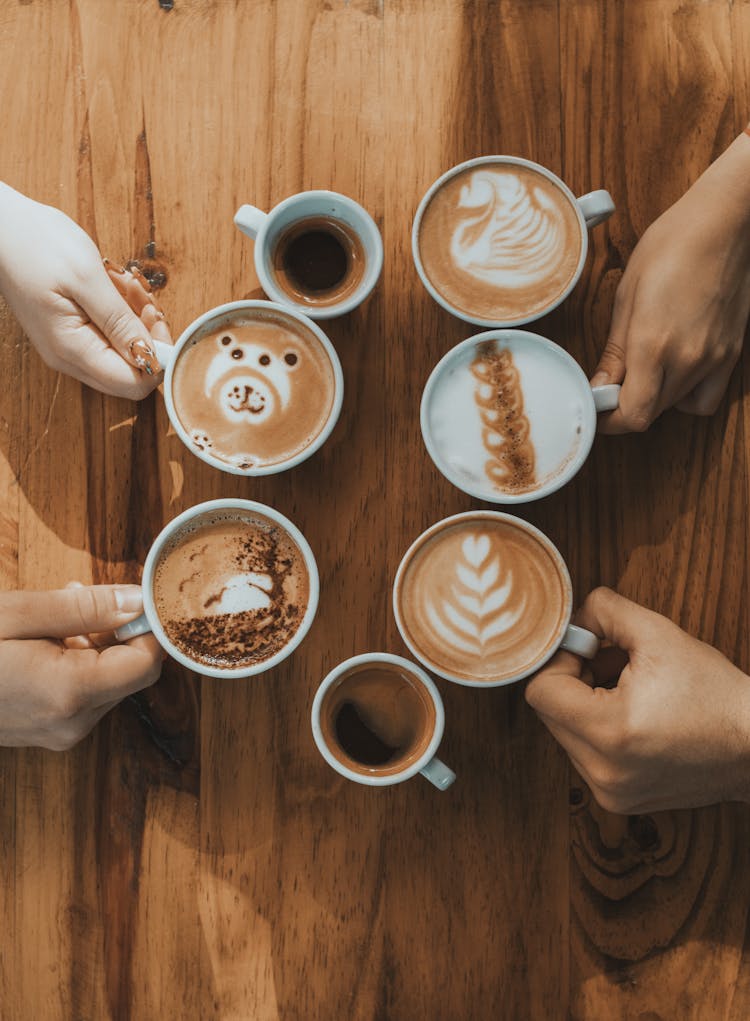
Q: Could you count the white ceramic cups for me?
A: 7